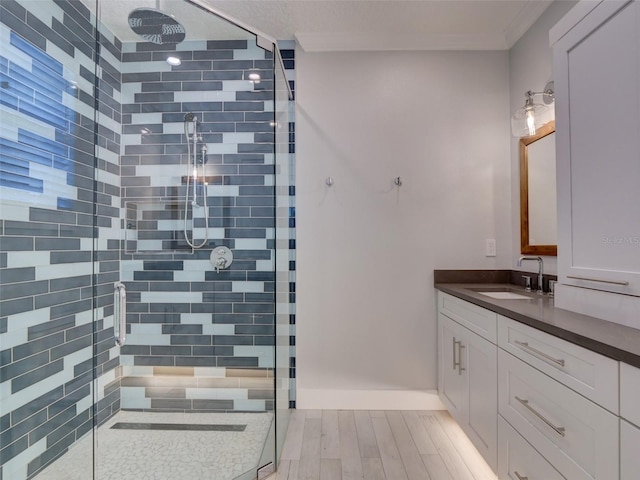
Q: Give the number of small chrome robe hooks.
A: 2